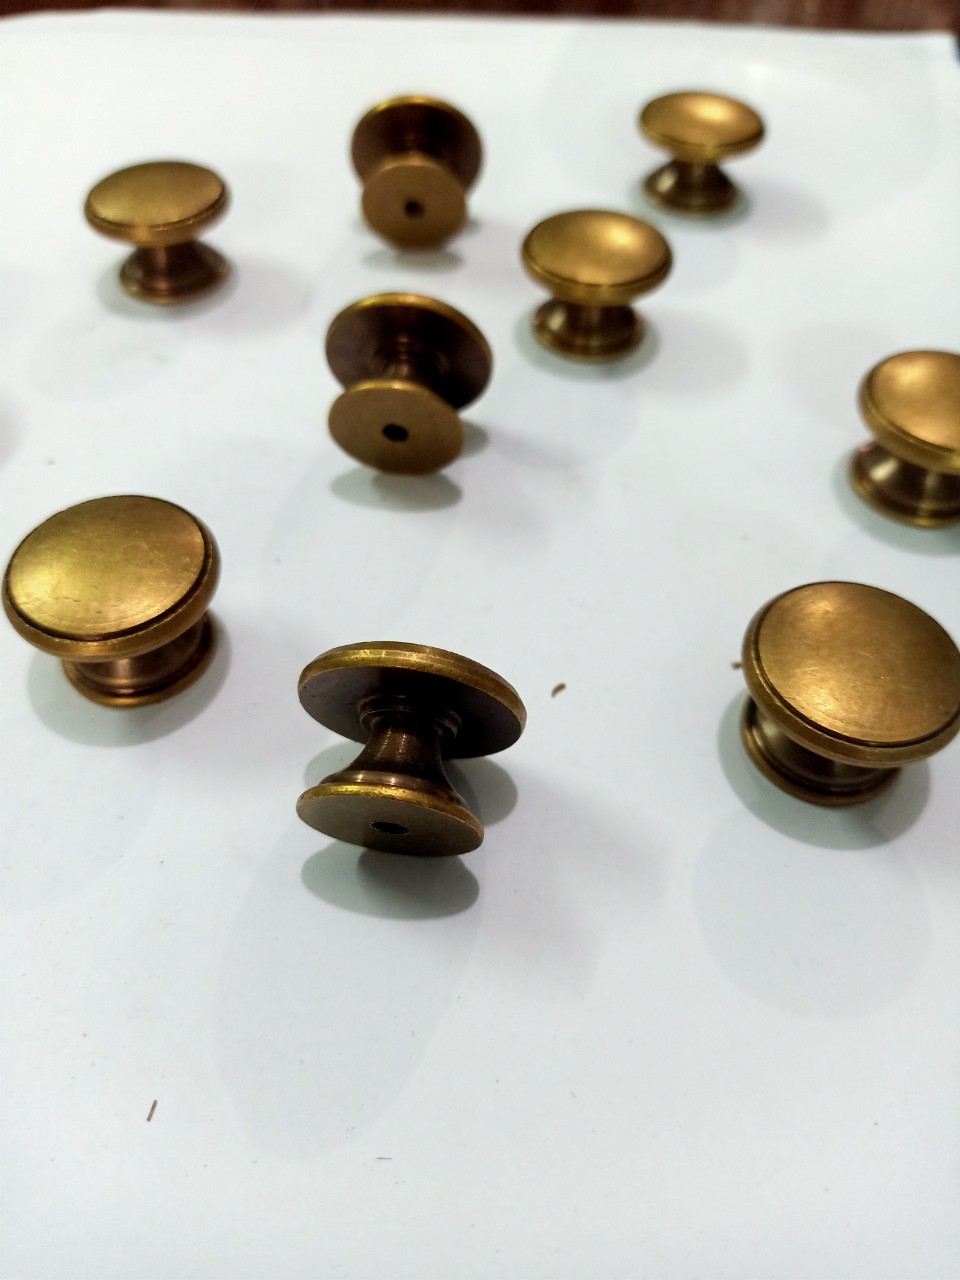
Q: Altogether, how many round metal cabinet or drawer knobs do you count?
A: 9